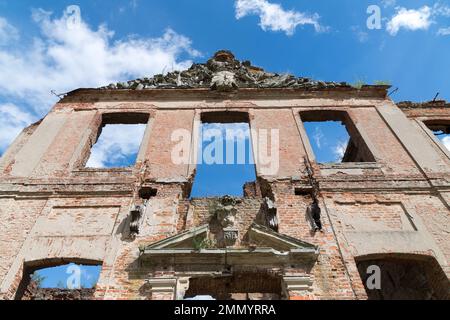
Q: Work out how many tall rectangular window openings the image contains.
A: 3